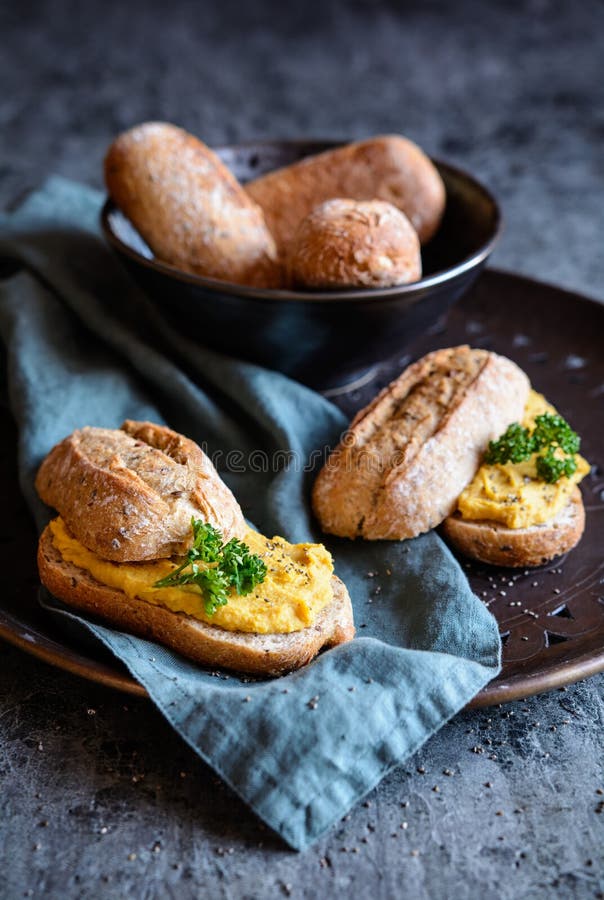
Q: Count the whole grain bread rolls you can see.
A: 5